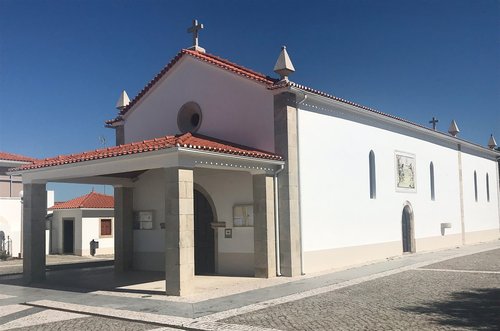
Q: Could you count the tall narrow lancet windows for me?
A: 4